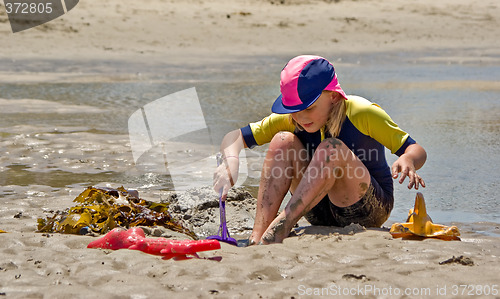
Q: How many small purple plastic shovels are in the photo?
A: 1